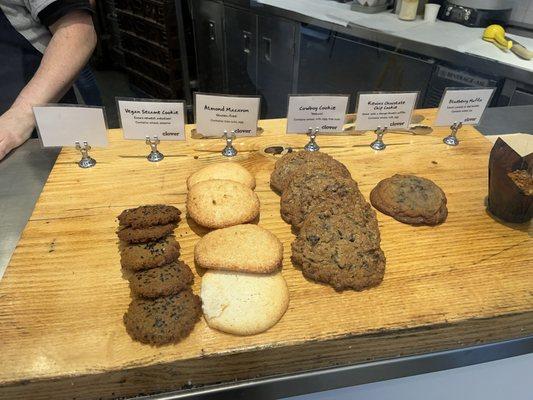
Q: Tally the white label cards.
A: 6